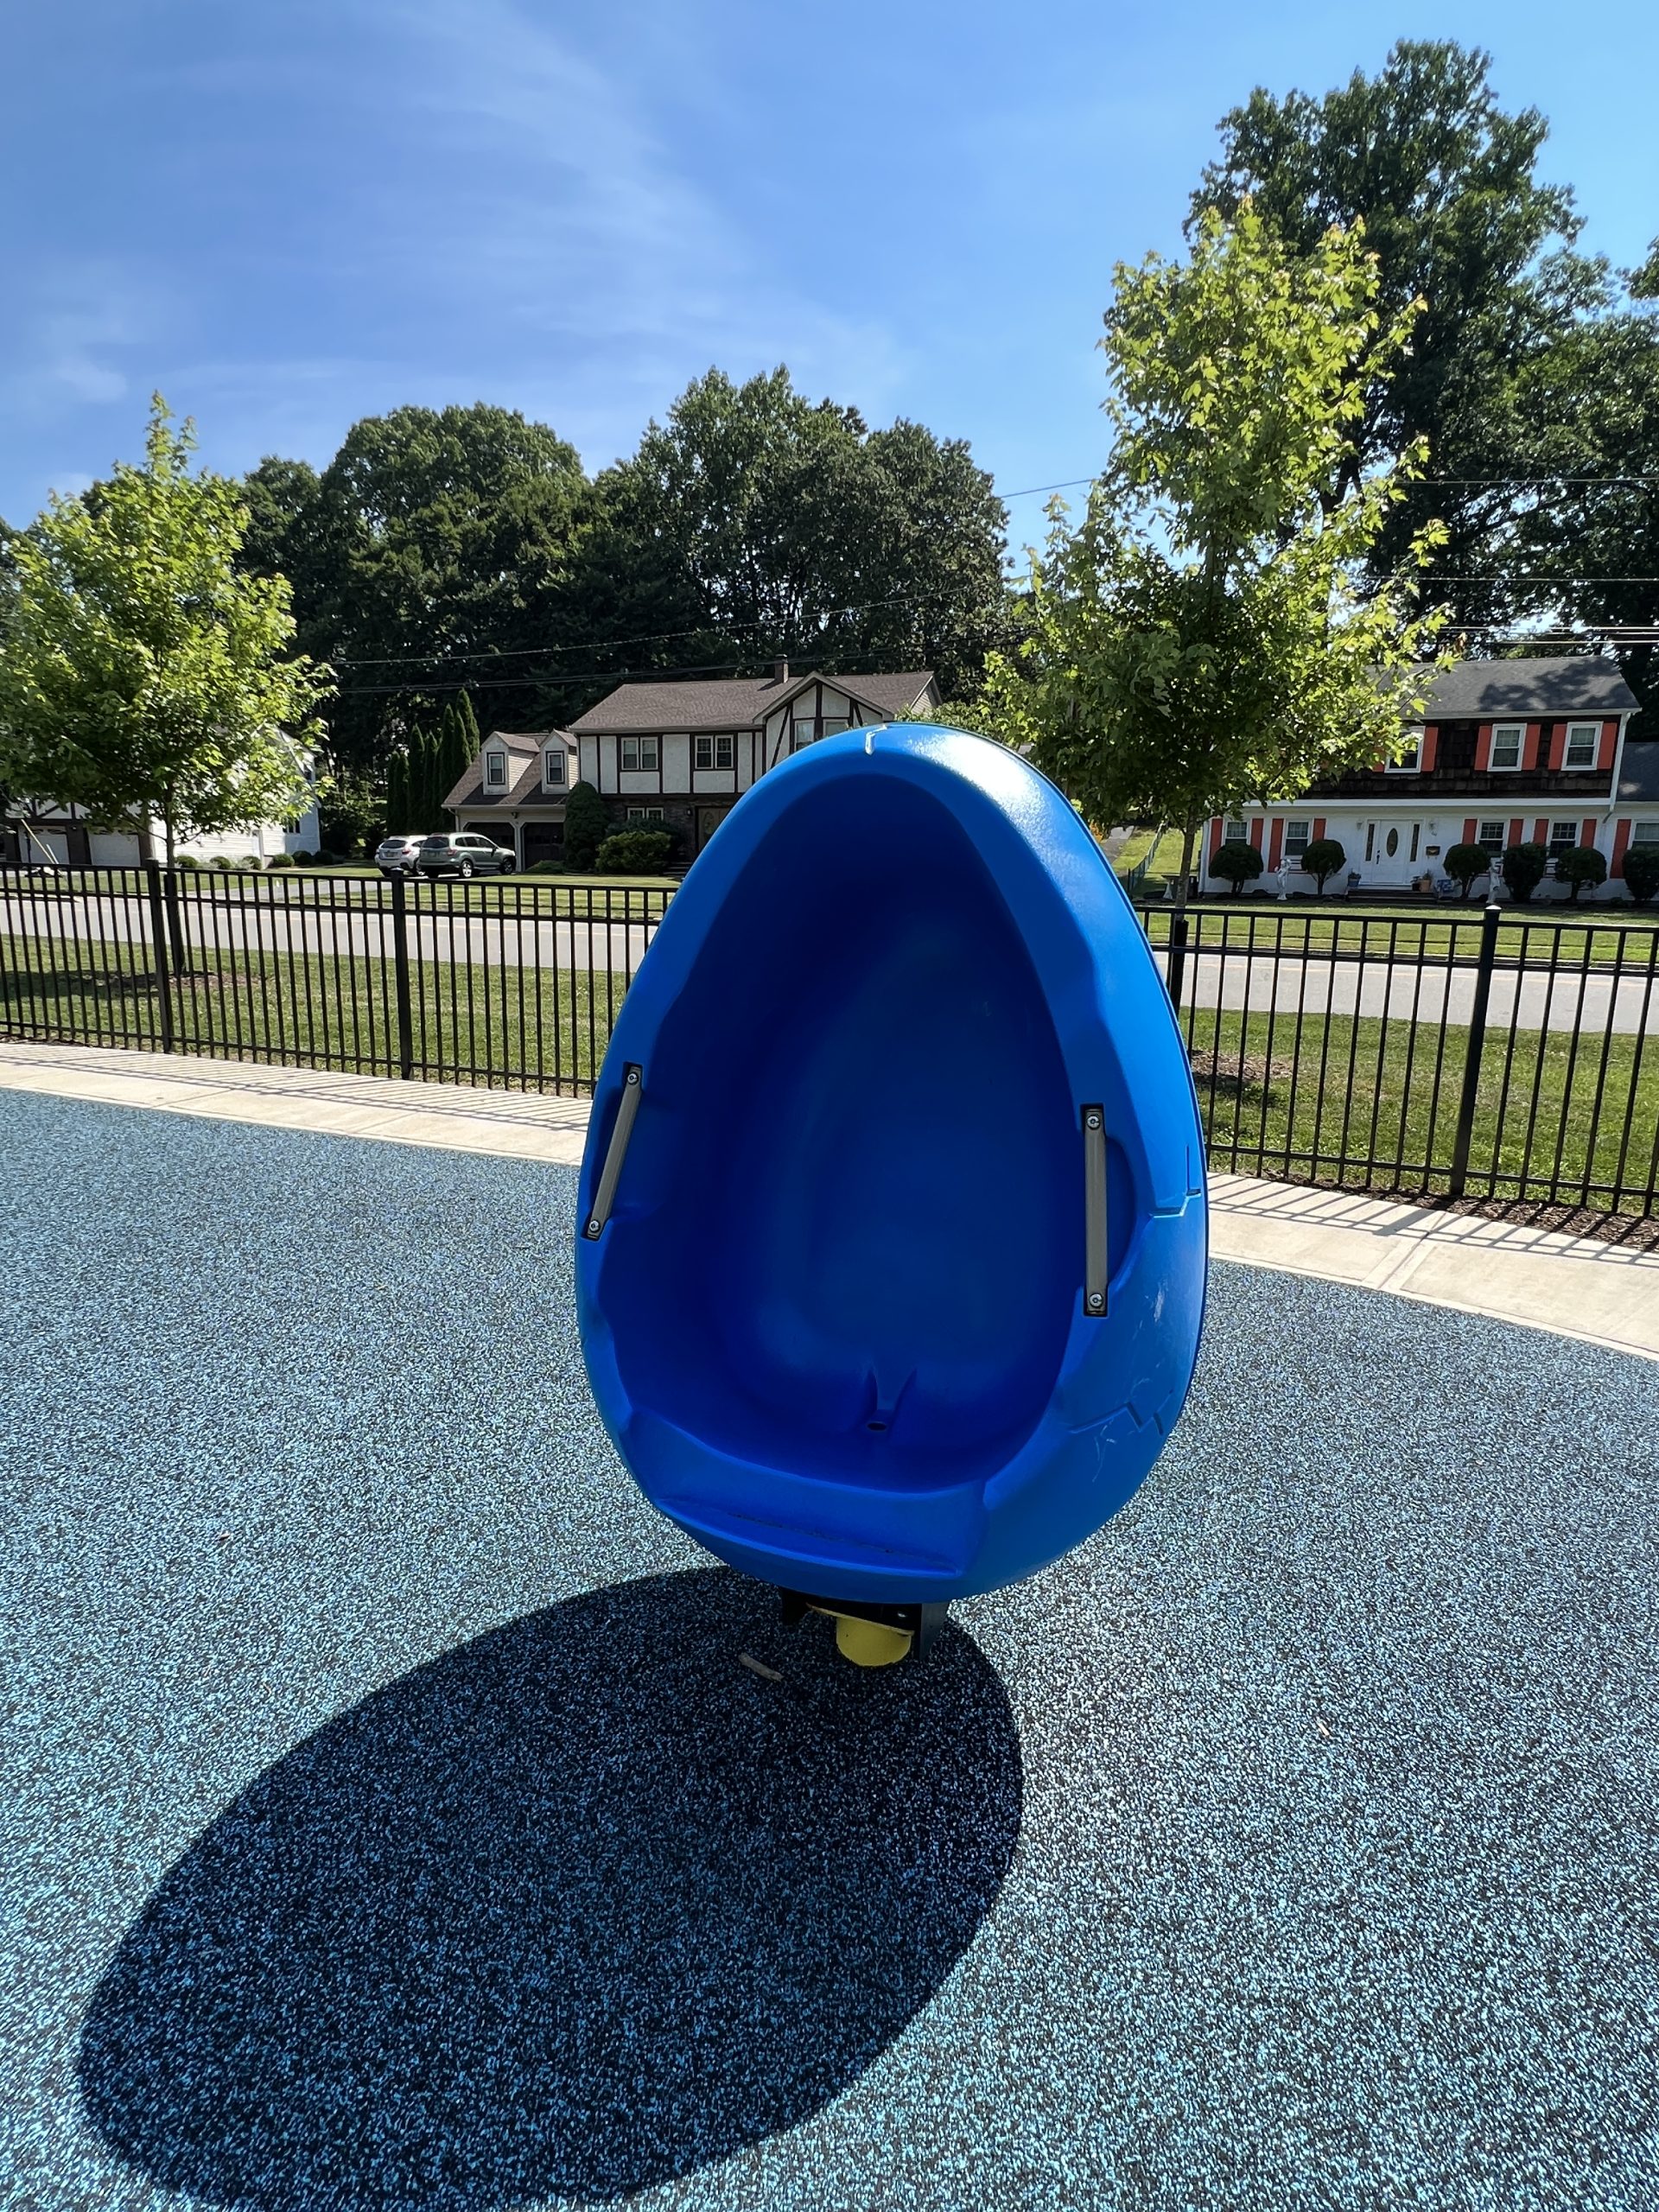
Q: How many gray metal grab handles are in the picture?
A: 2